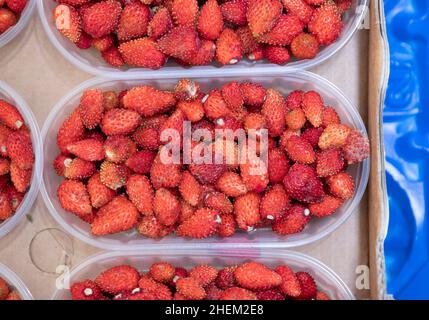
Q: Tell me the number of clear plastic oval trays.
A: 6